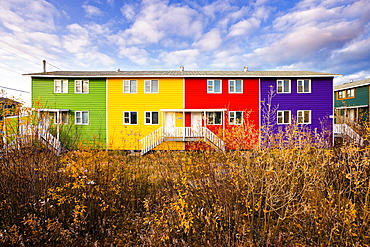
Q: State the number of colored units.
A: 4